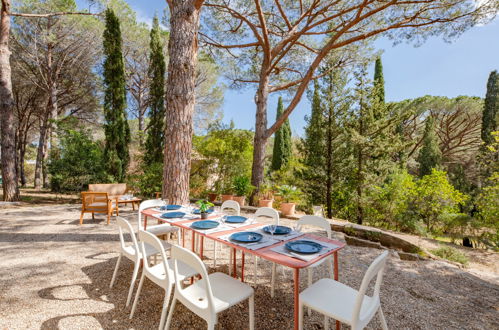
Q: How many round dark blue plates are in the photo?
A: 8